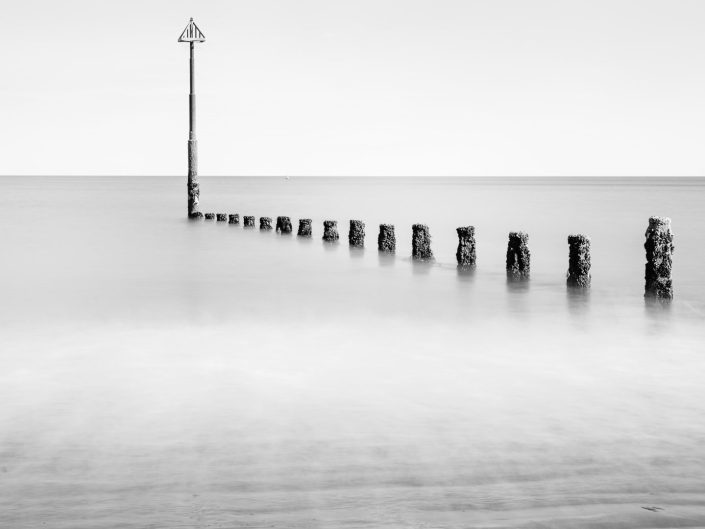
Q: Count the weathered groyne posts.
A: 15